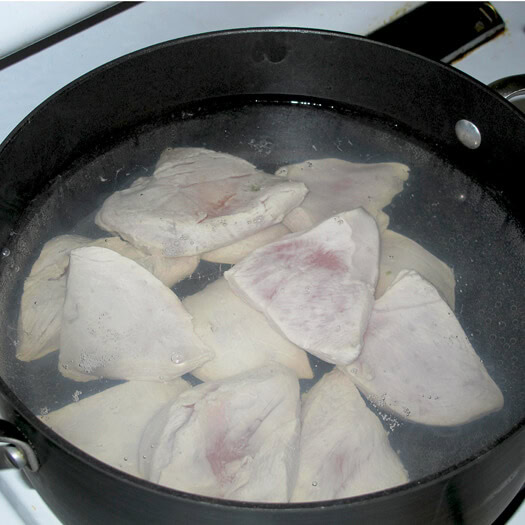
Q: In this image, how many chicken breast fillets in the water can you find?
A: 12